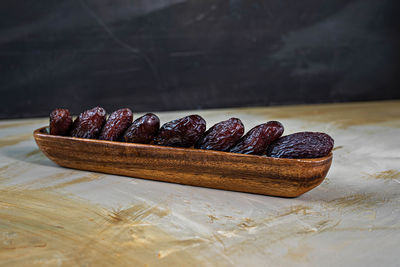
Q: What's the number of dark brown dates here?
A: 8